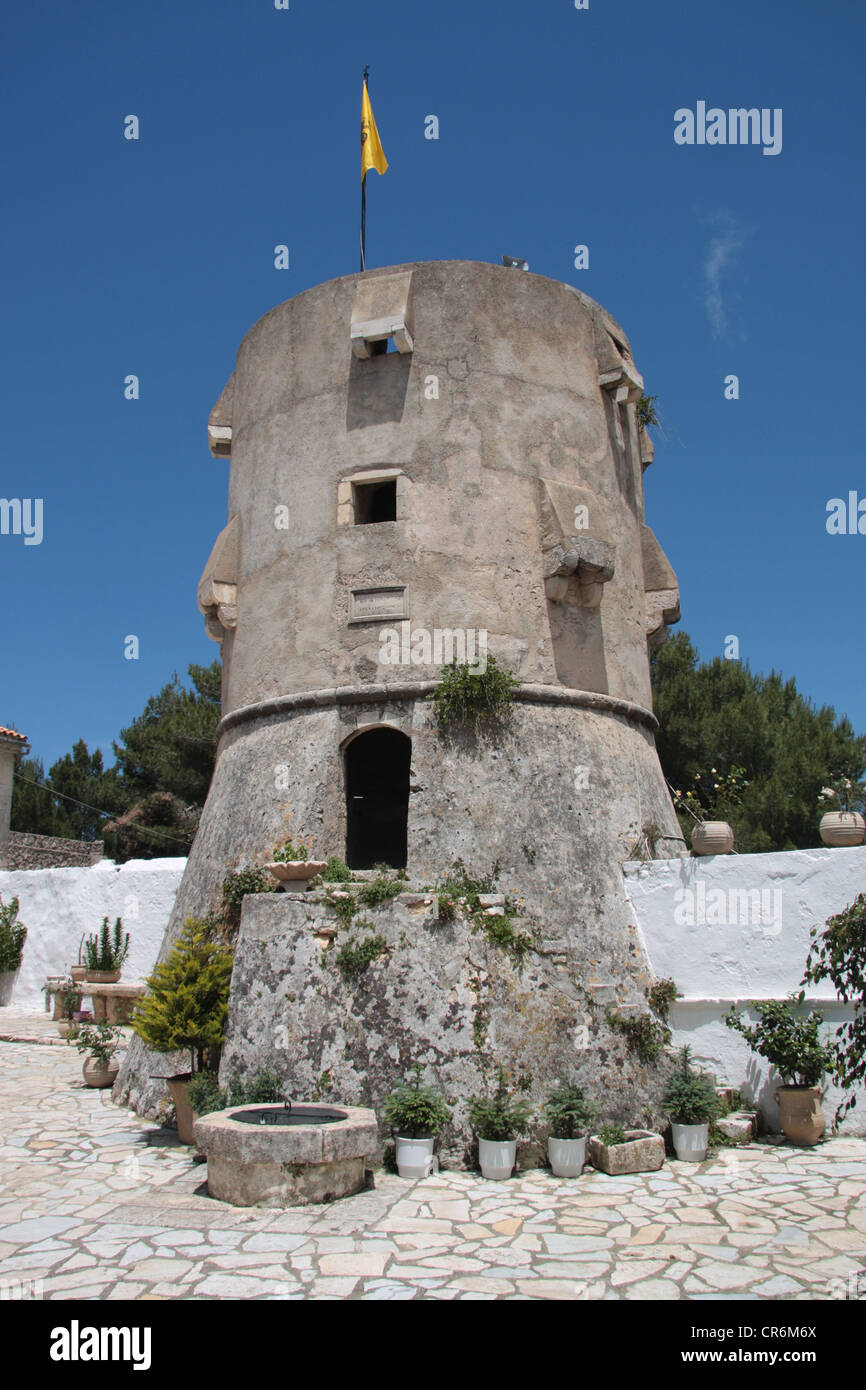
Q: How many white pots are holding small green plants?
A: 4